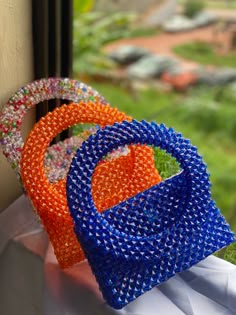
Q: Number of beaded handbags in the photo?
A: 3